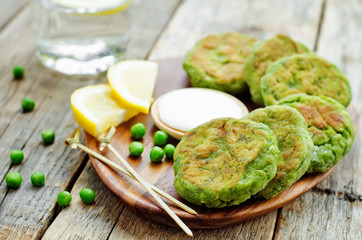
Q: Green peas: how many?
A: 13